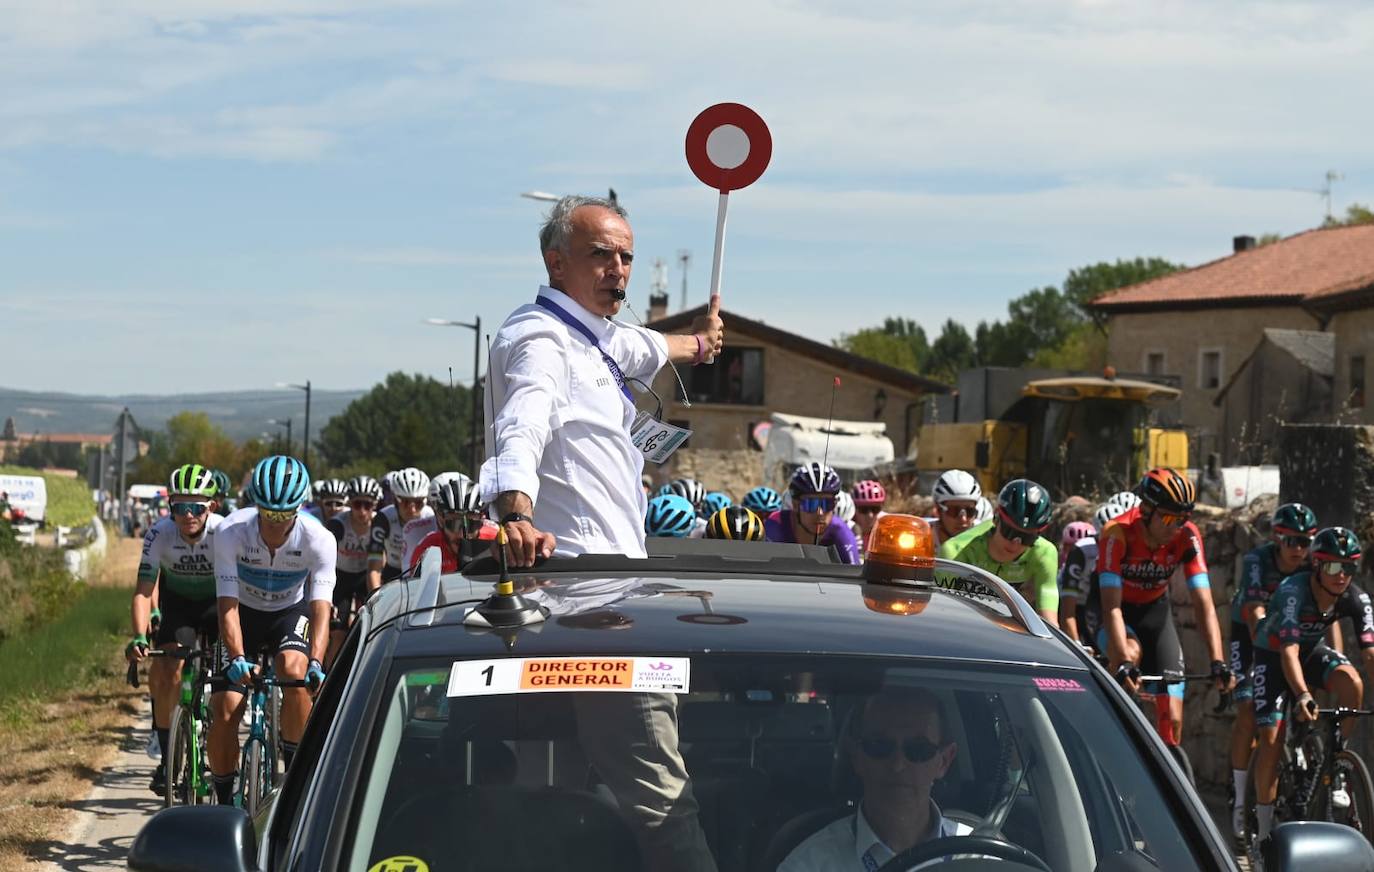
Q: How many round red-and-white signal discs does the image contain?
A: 1